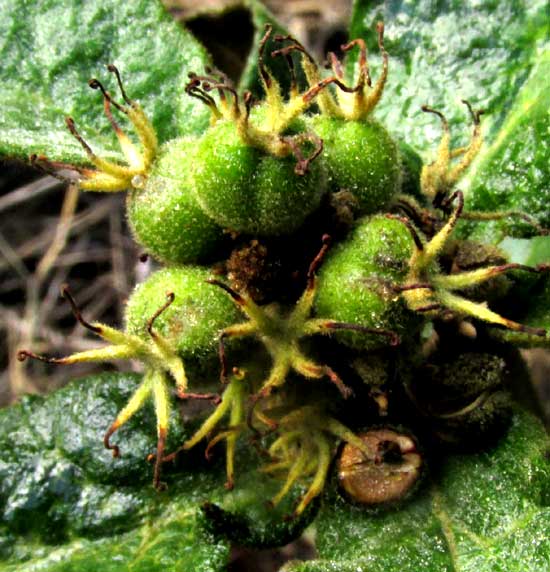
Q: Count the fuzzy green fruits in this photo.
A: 5